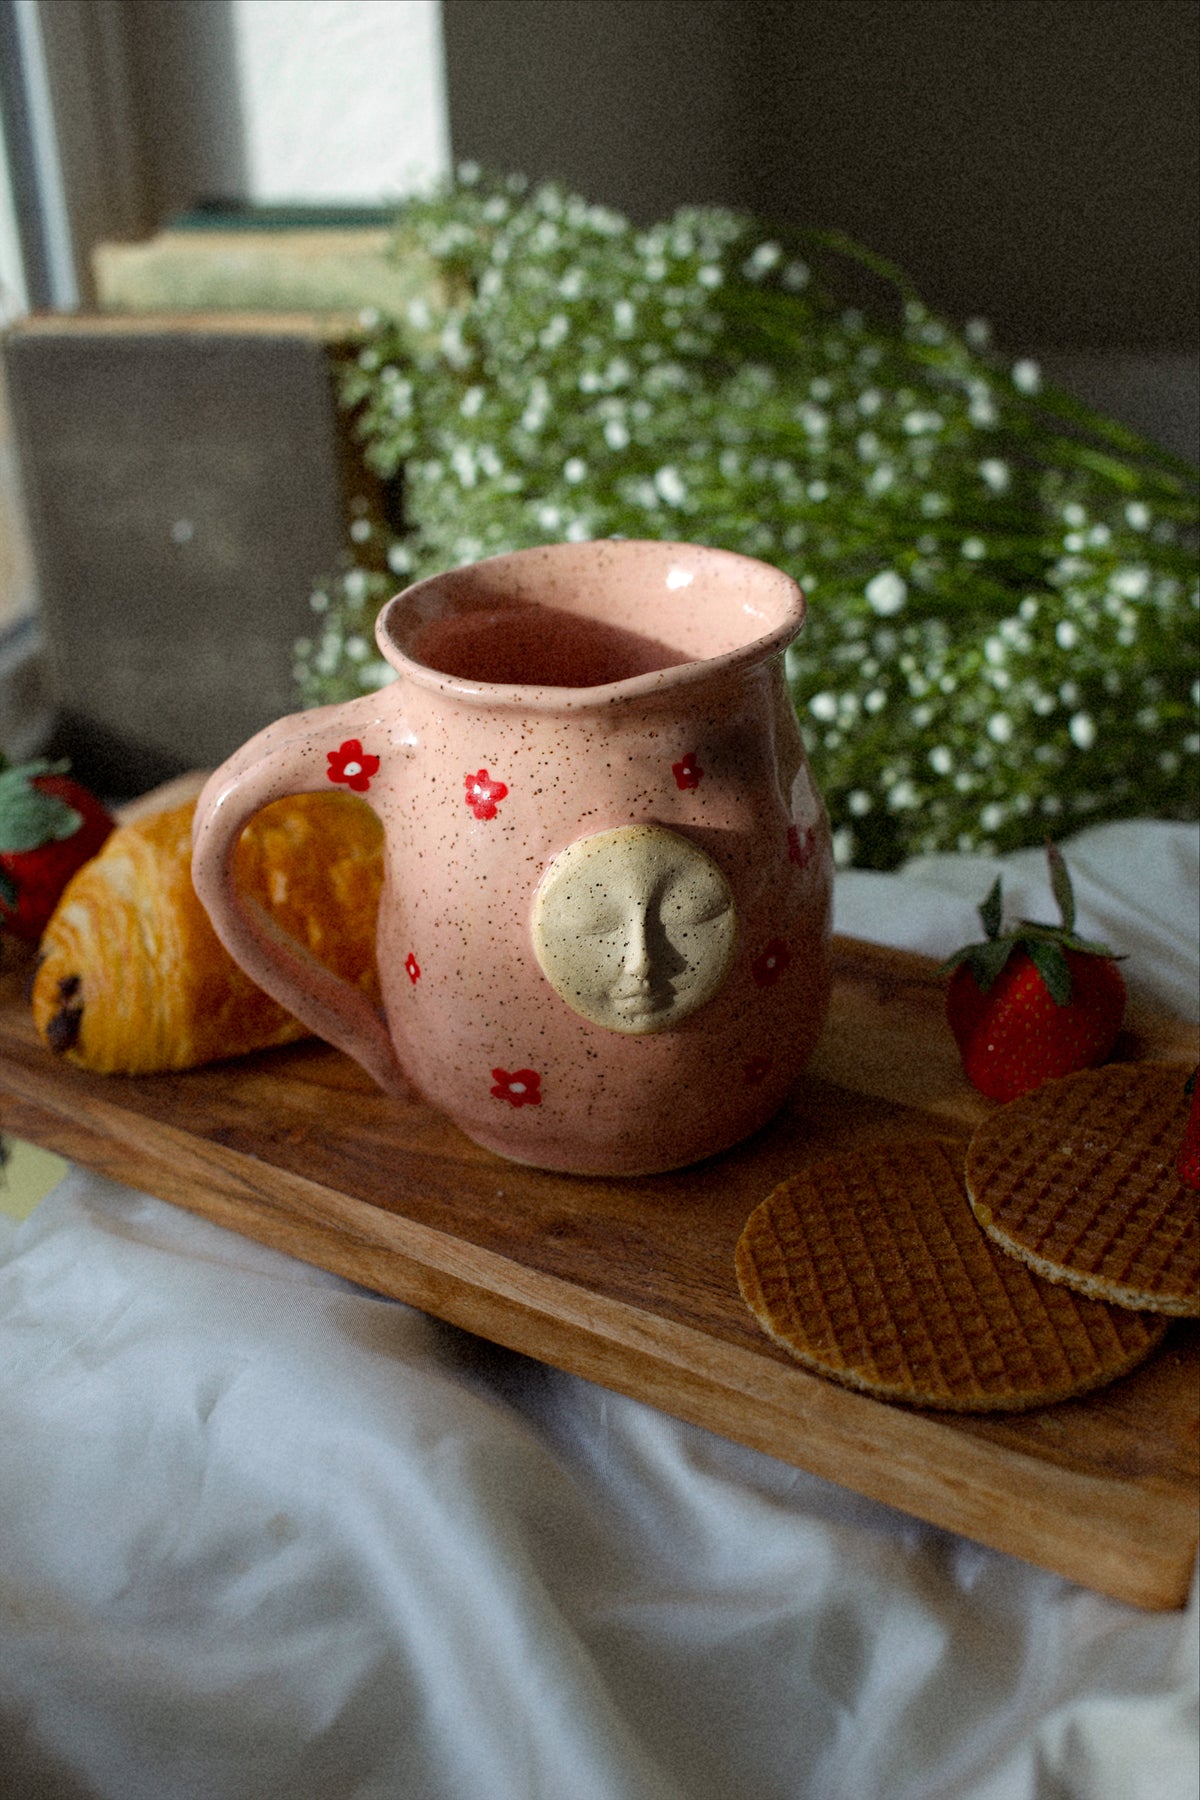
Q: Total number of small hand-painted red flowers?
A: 8